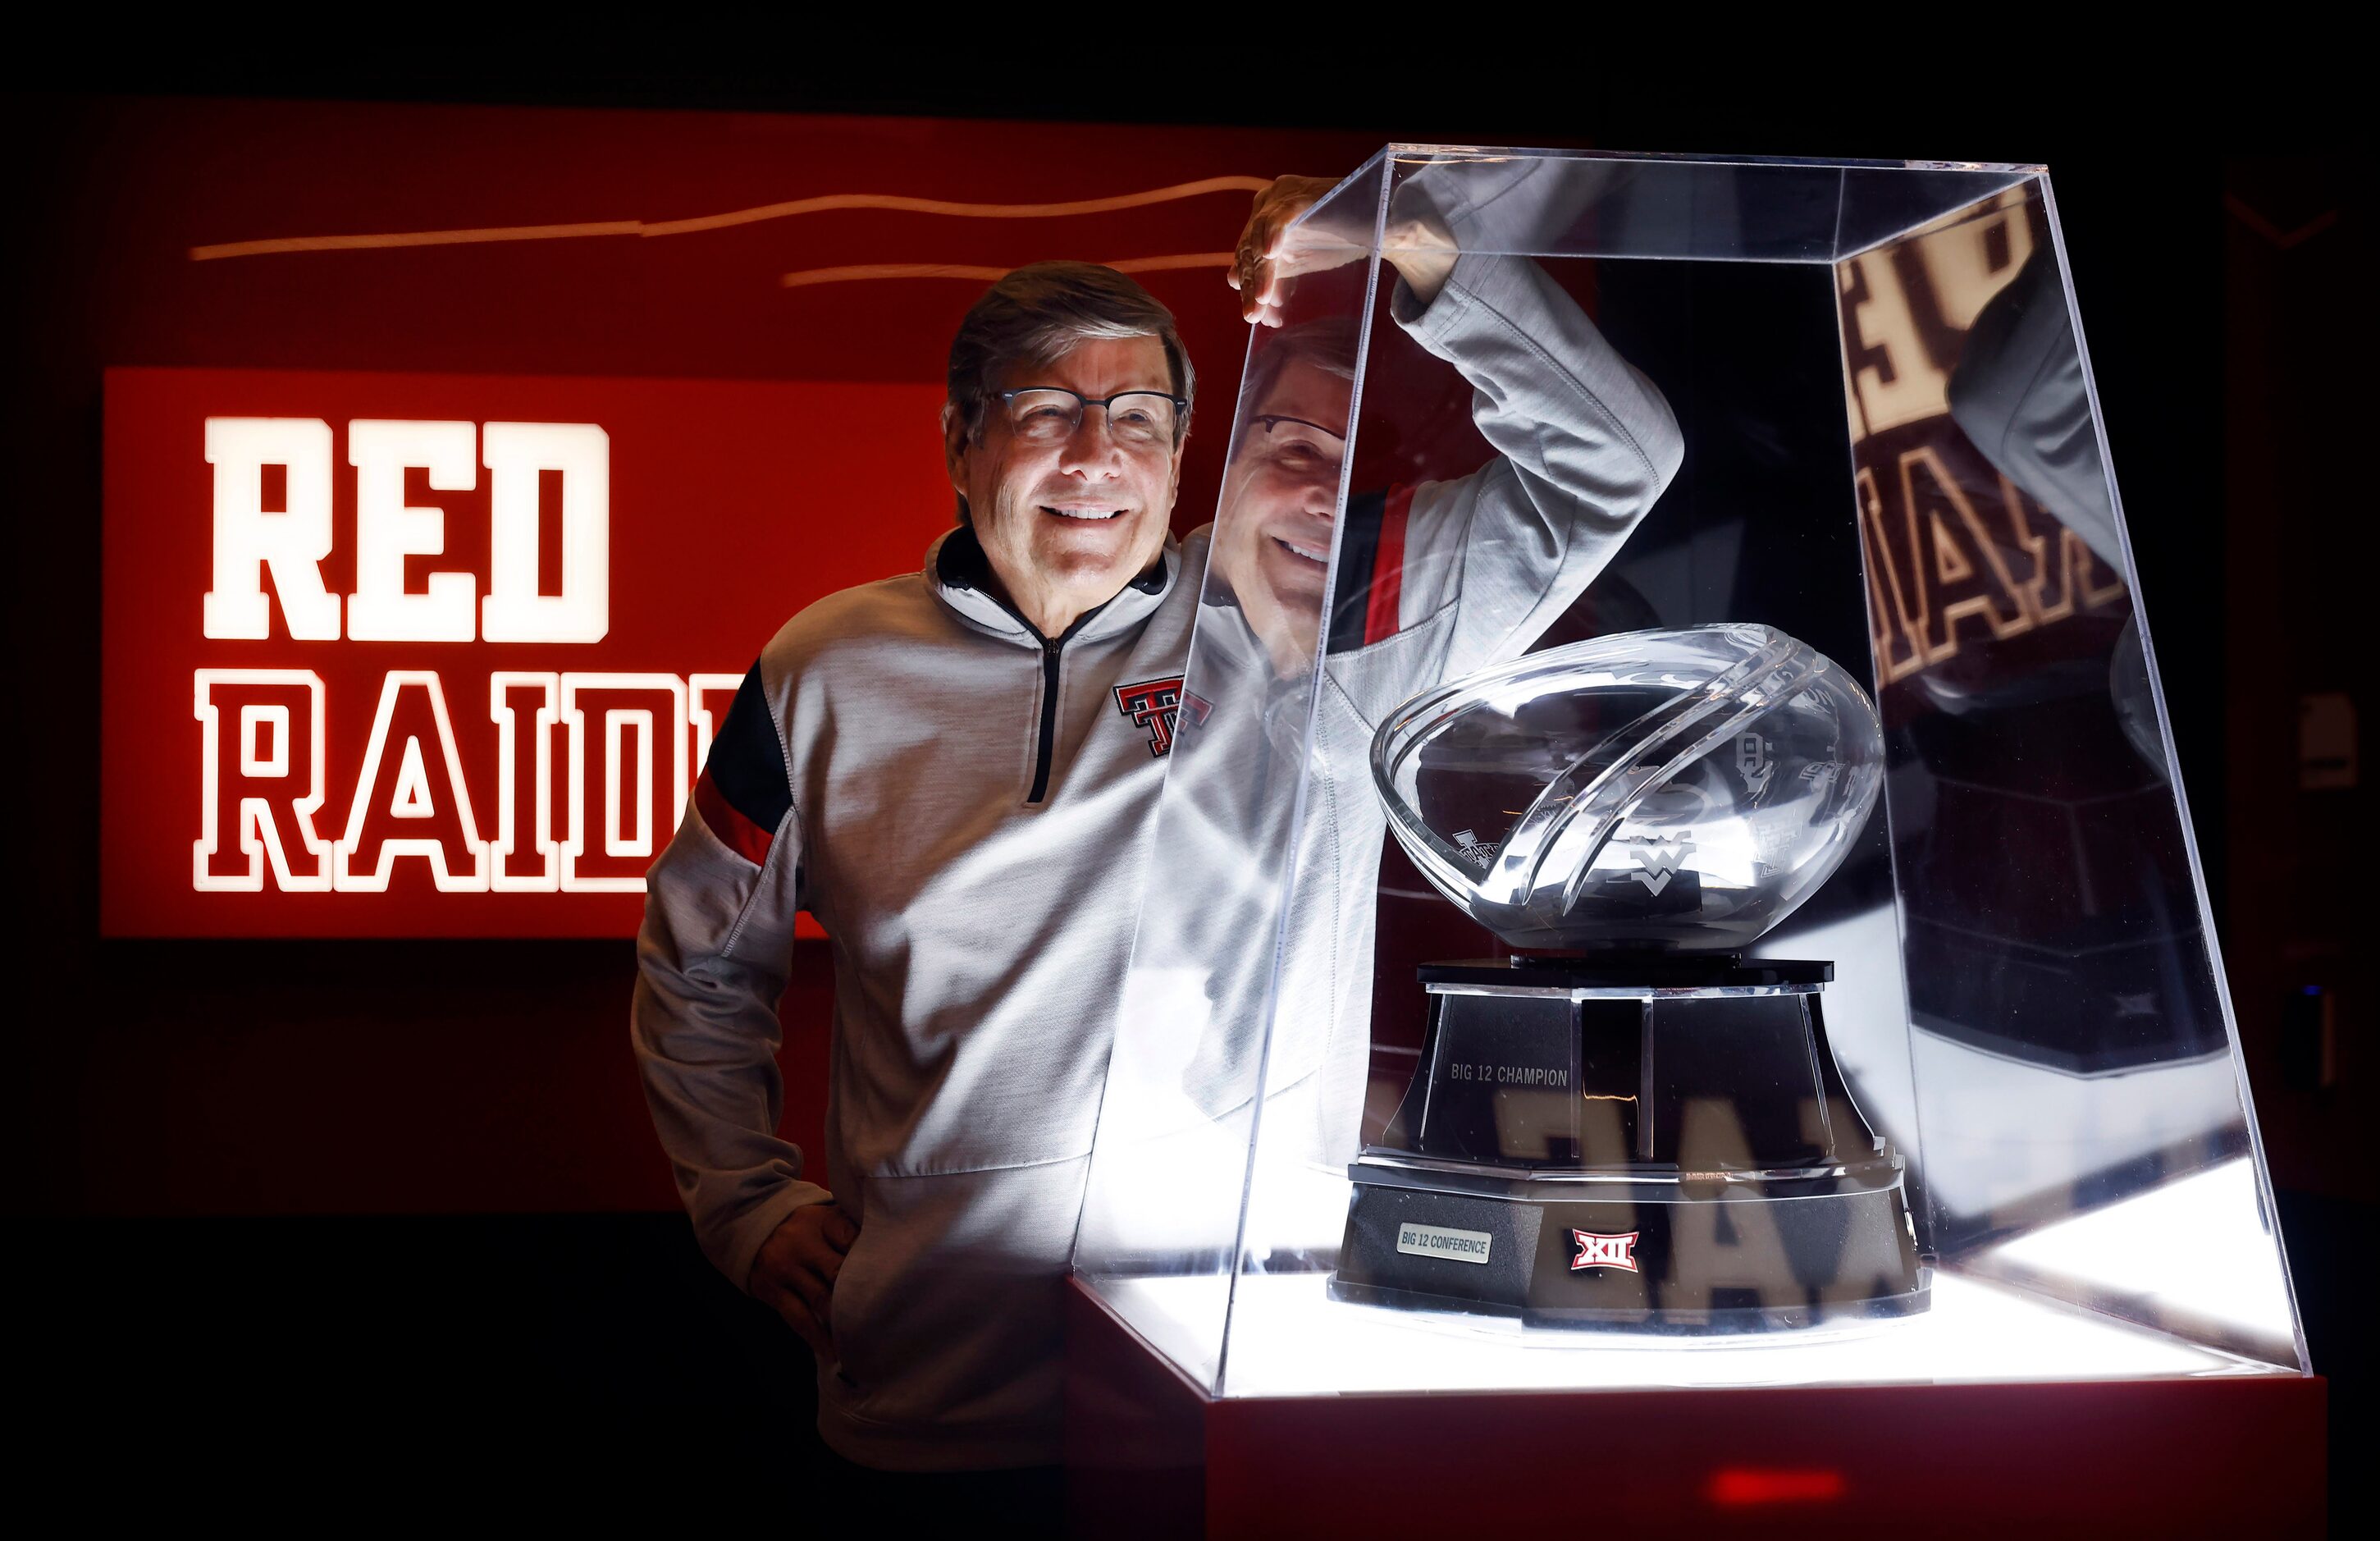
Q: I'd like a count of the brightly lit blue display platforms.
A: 0